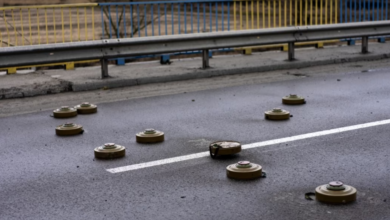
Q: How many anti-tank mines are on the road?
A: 10